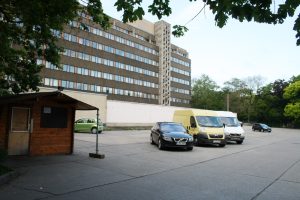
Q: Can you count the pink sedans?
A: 0